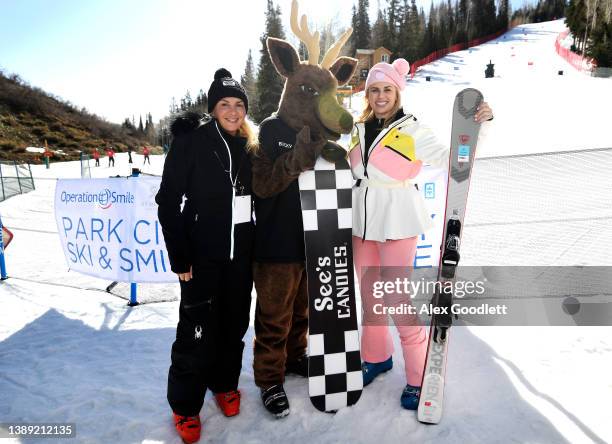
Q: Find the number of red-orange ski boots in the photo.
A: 2